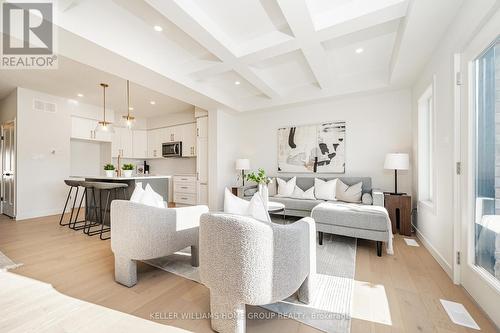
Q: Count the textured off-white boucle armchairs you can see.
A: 2